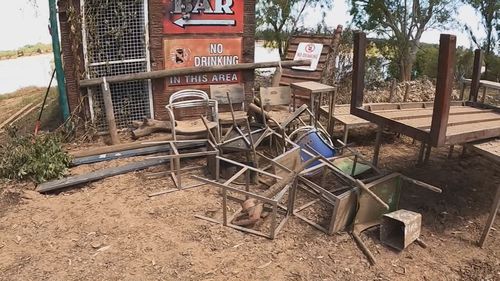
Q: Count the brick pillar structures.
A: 2